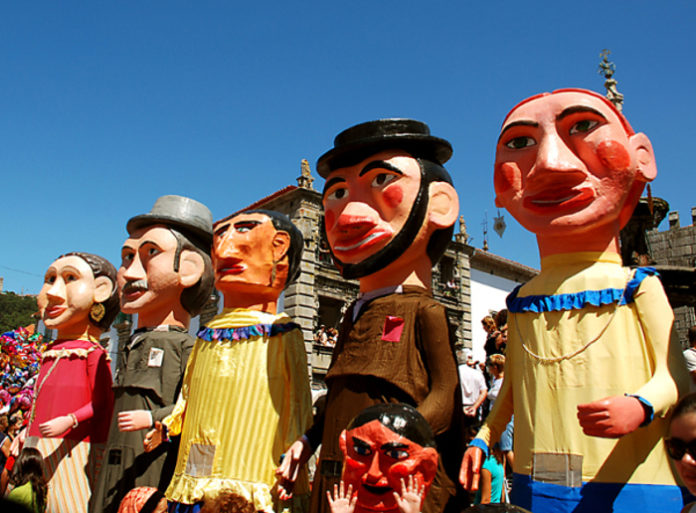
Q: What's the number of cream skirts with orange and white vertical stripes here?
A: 1